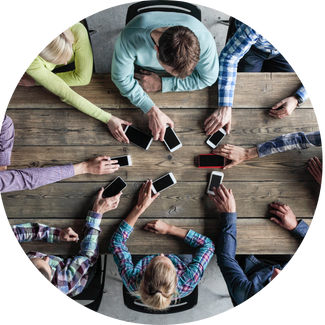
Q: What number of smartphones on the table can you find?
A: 8